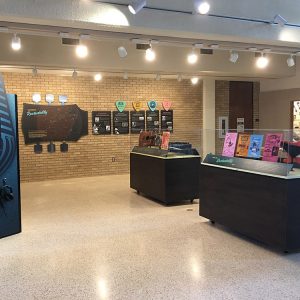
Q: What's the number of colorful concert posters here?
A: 4